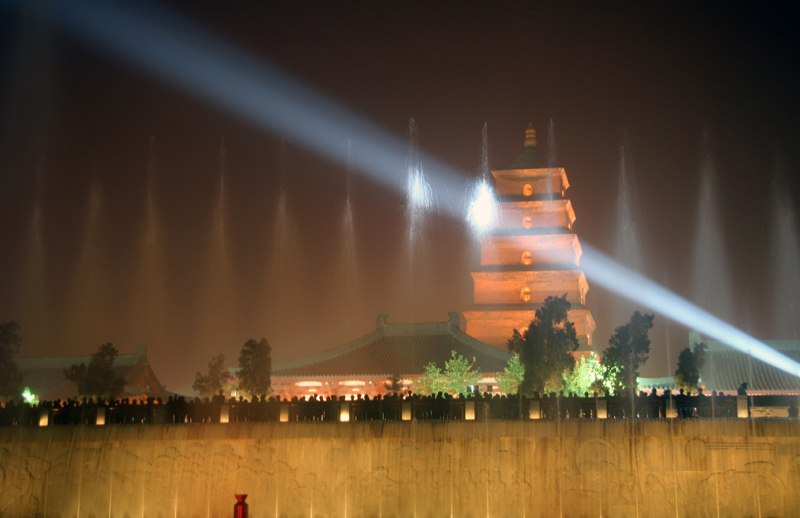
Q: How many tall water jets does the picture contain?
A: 12